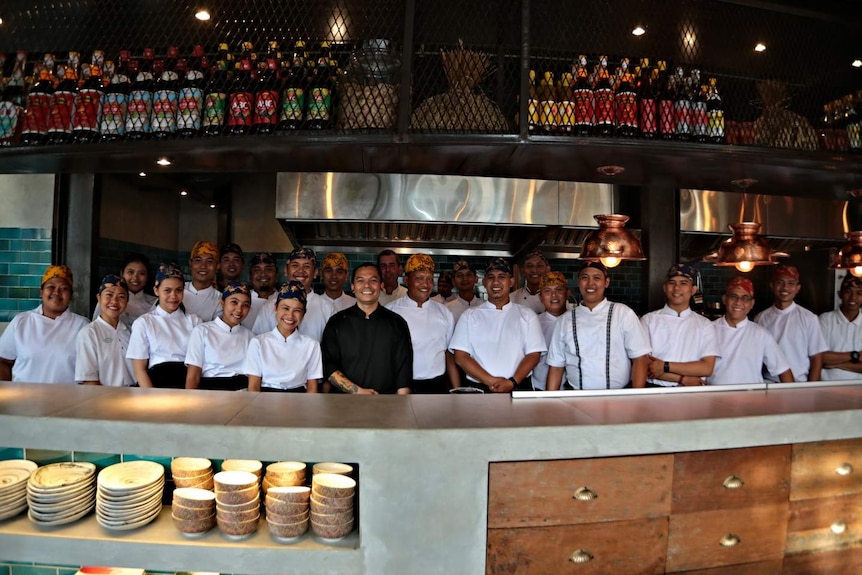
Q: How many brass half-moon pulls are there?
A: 6